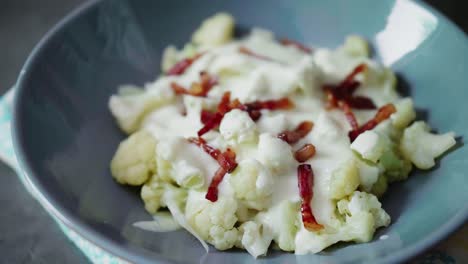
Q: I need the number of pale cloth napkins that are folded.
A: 1